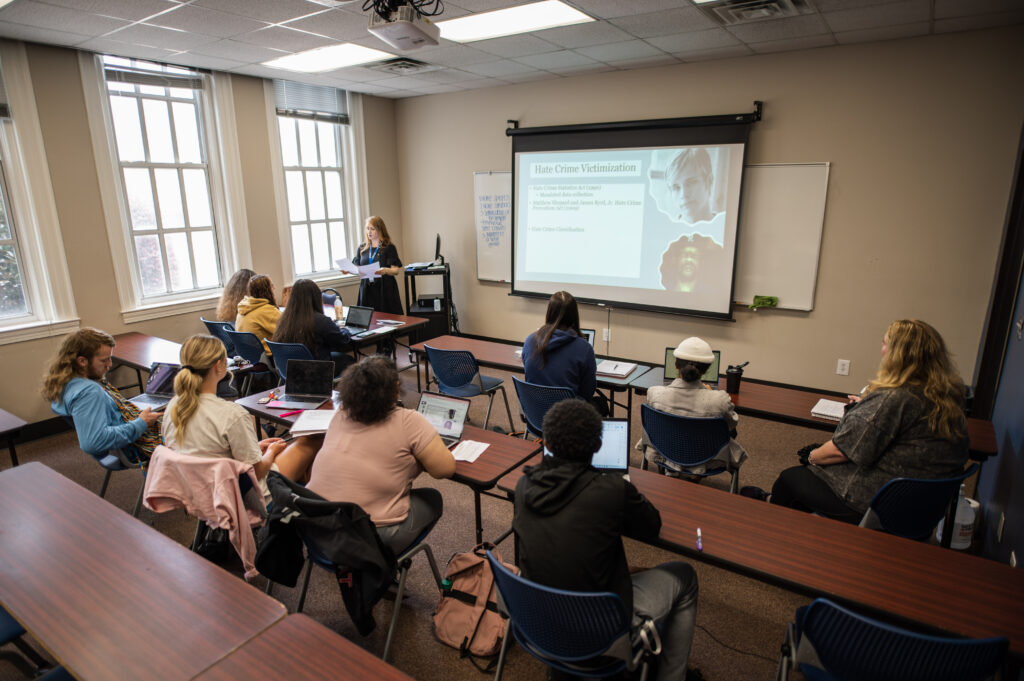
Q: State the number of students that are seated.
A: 10